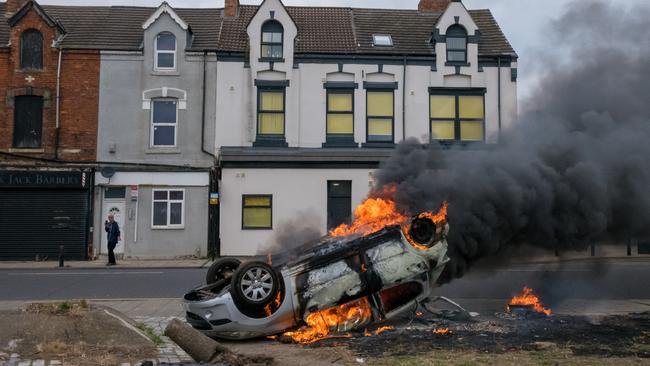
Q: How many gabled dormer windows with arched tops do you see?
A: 4